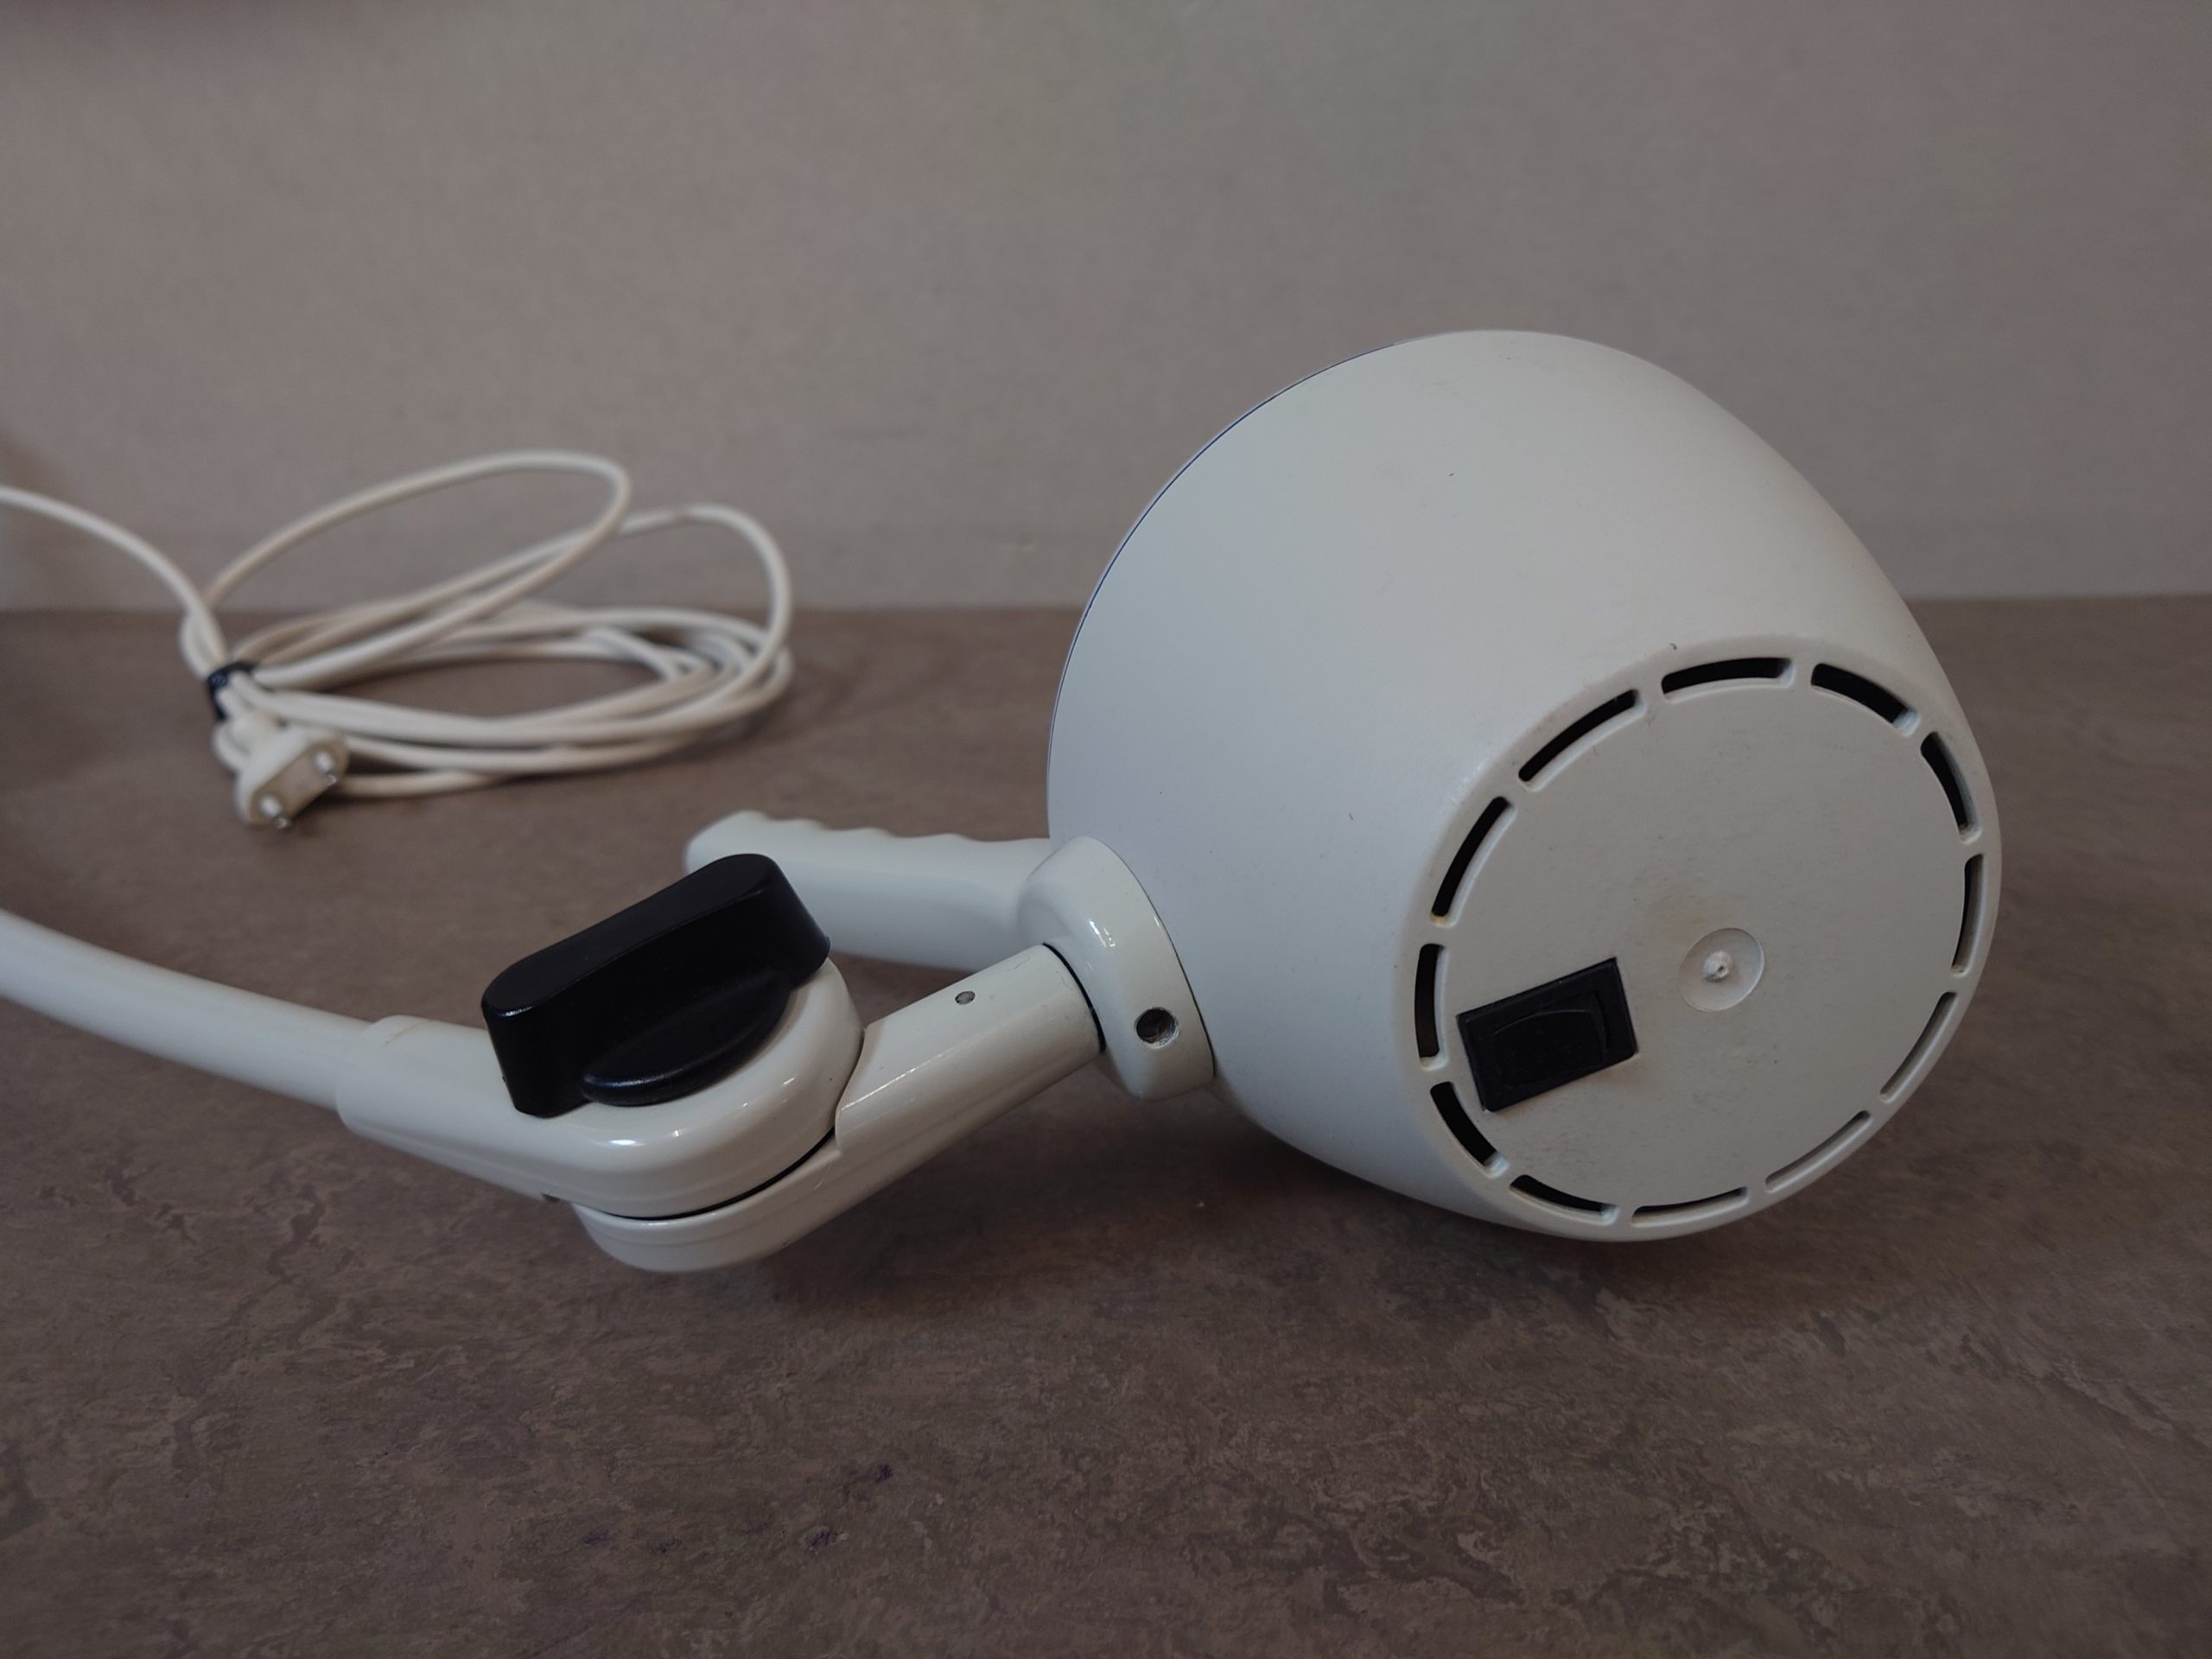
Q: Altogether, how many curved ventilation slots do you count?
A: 12